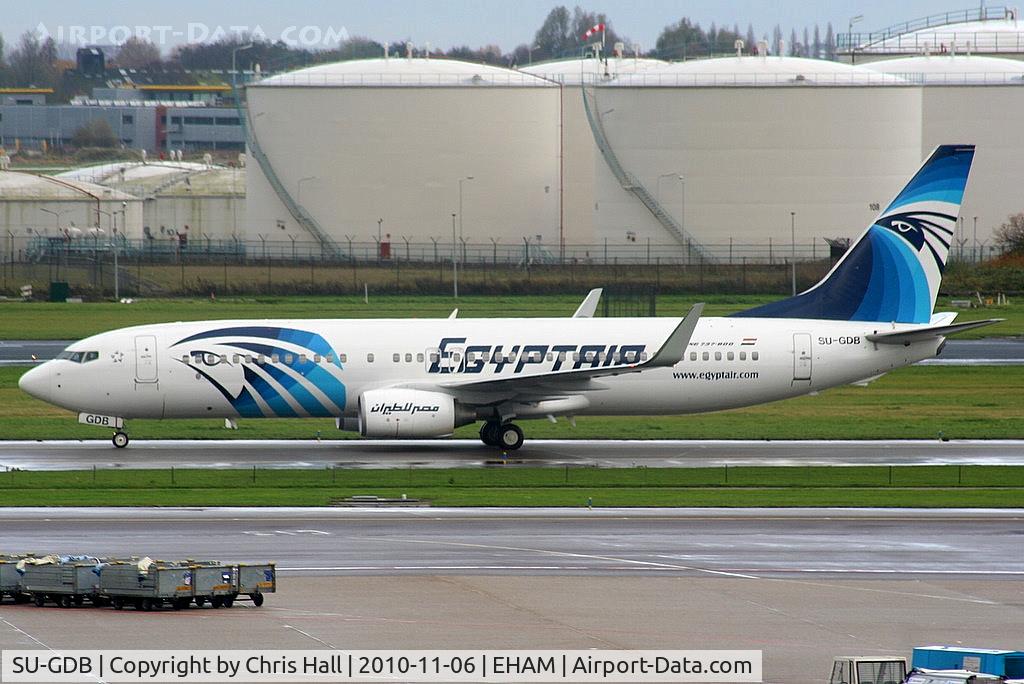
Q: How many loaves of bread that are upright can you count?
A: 0